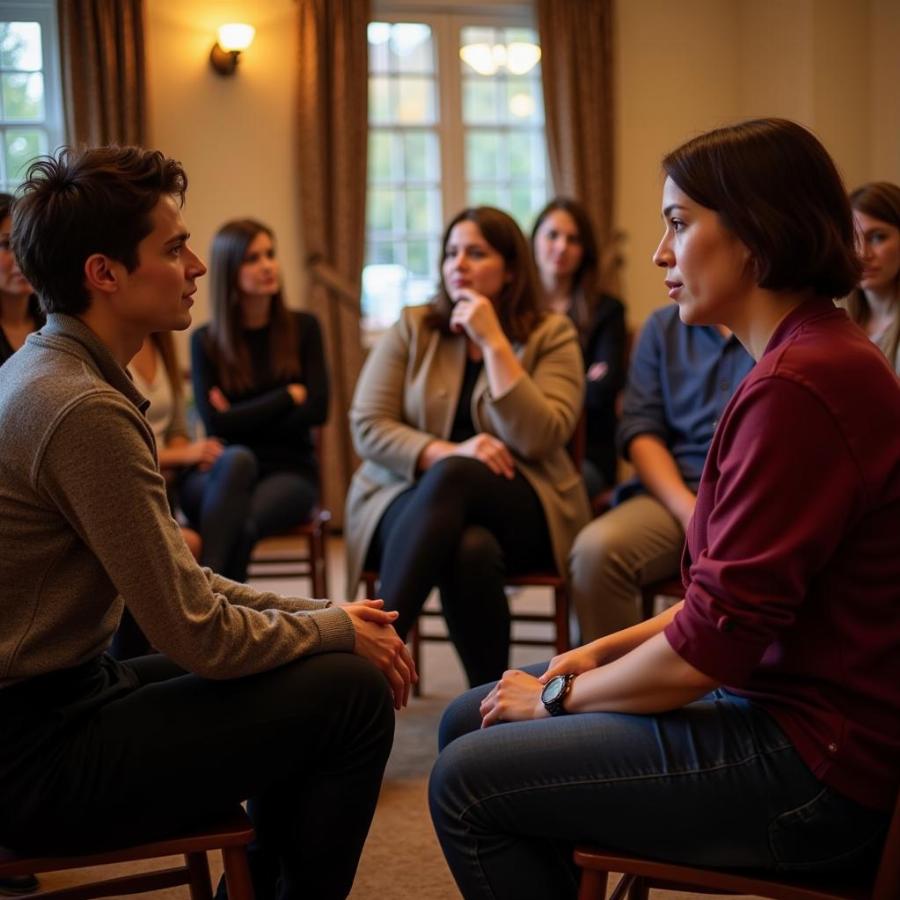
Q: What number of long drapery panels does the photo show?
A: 3